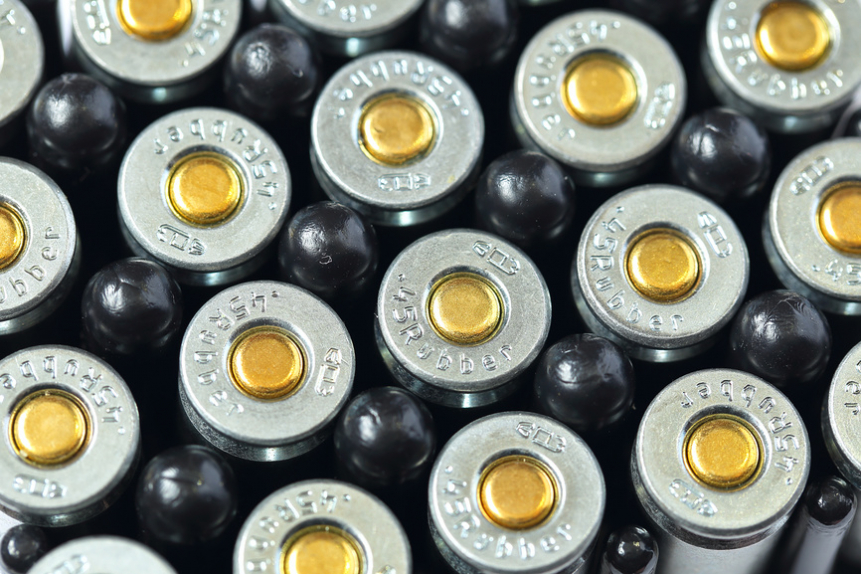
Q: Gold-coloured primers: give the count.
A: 14